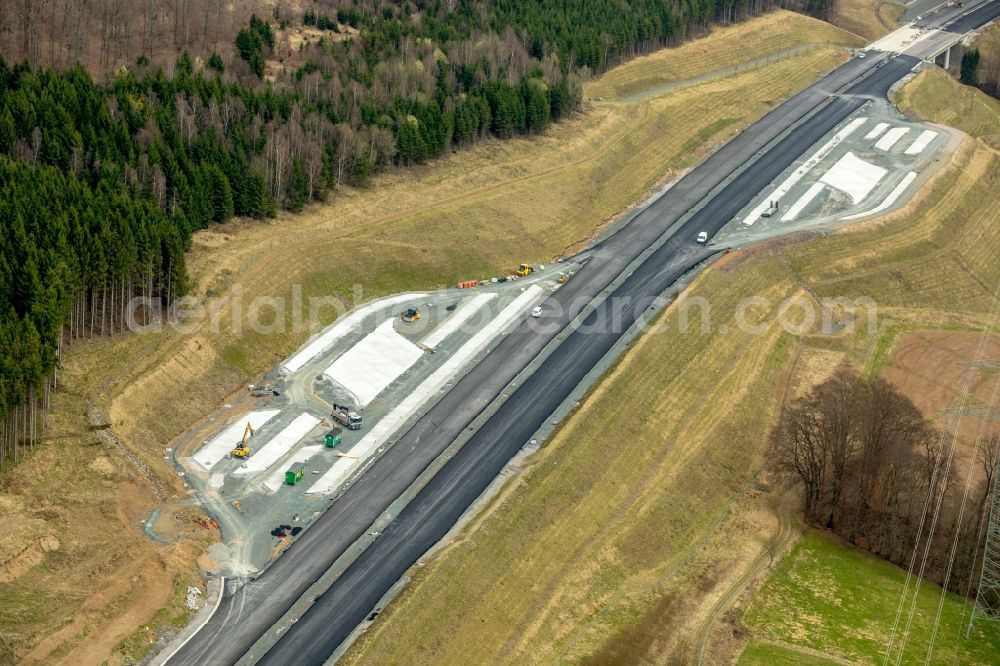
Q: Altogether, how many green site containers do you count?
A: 2